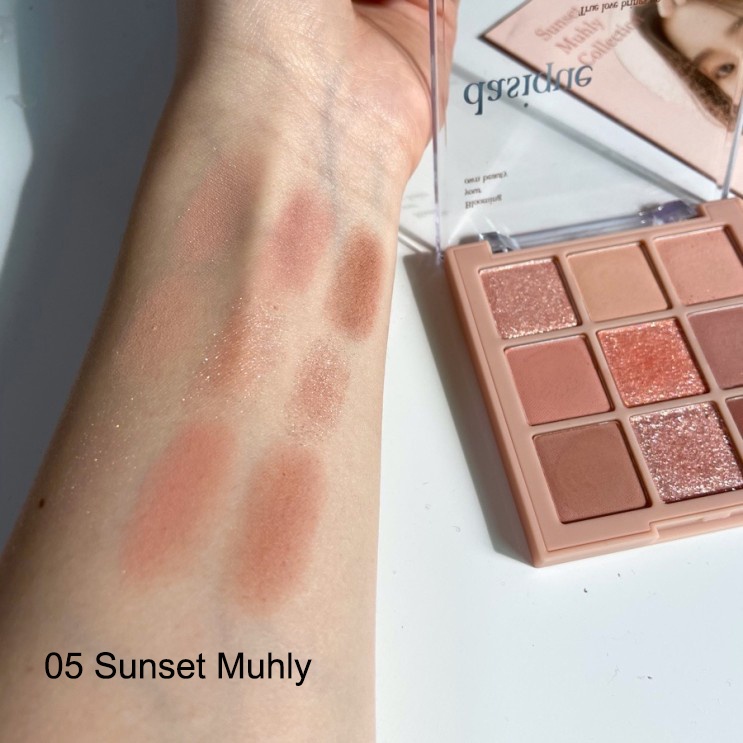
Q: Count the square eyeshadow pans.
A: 9